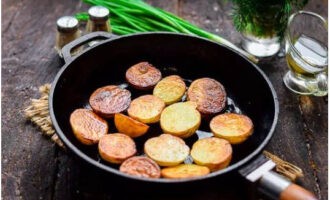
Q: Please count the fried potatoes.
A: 14